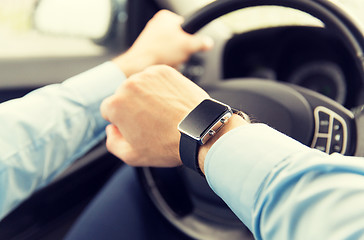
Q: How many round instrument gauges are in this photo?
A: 2